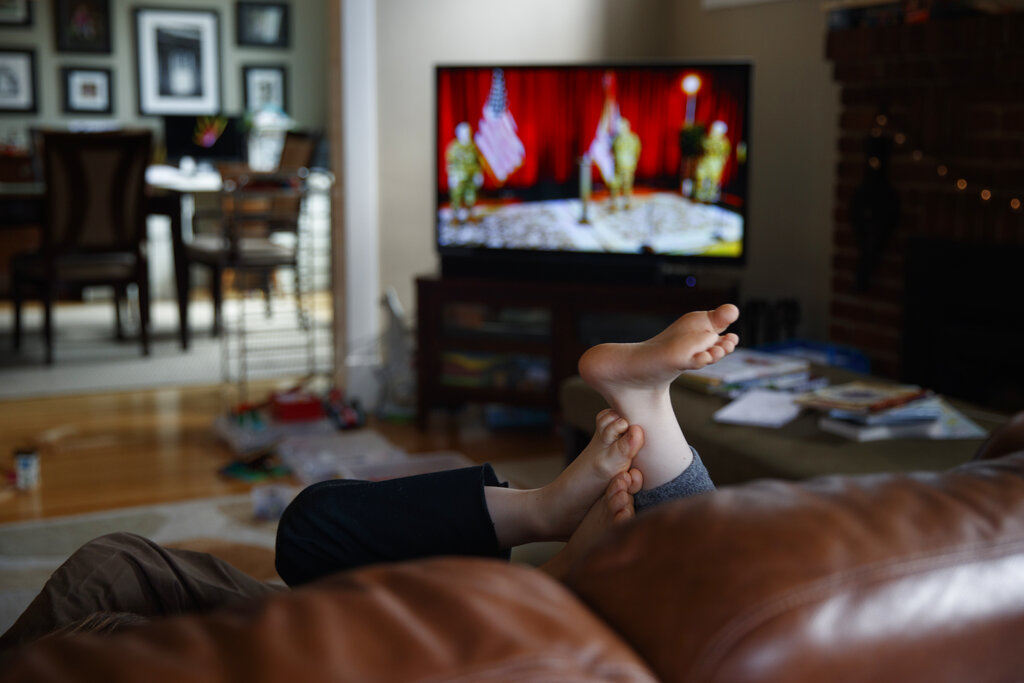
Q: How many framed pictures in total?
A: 7